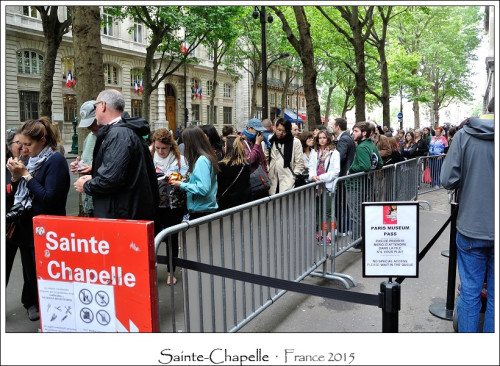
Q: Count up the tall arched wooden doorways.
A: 1